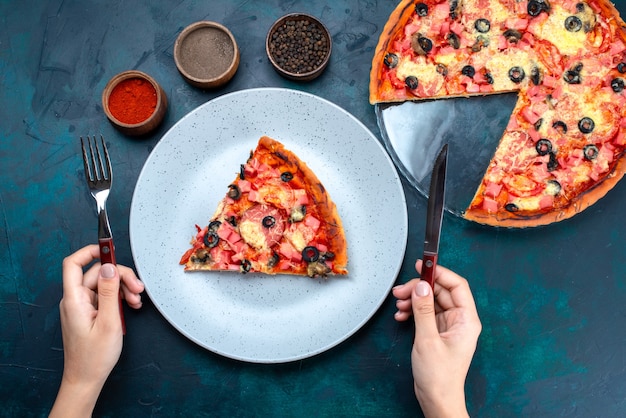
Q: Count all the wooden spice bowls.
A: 3